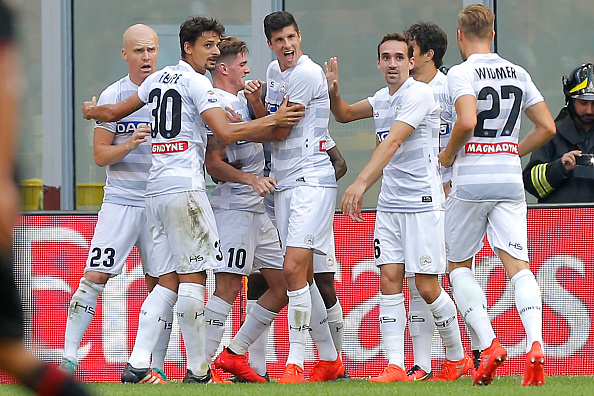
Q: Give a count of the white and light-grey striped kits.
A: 8